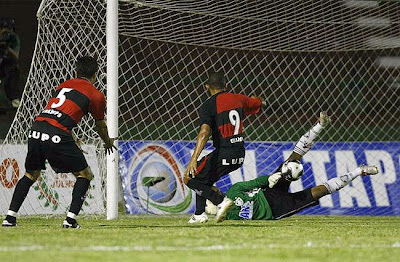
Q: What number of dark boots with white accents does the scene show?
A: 2